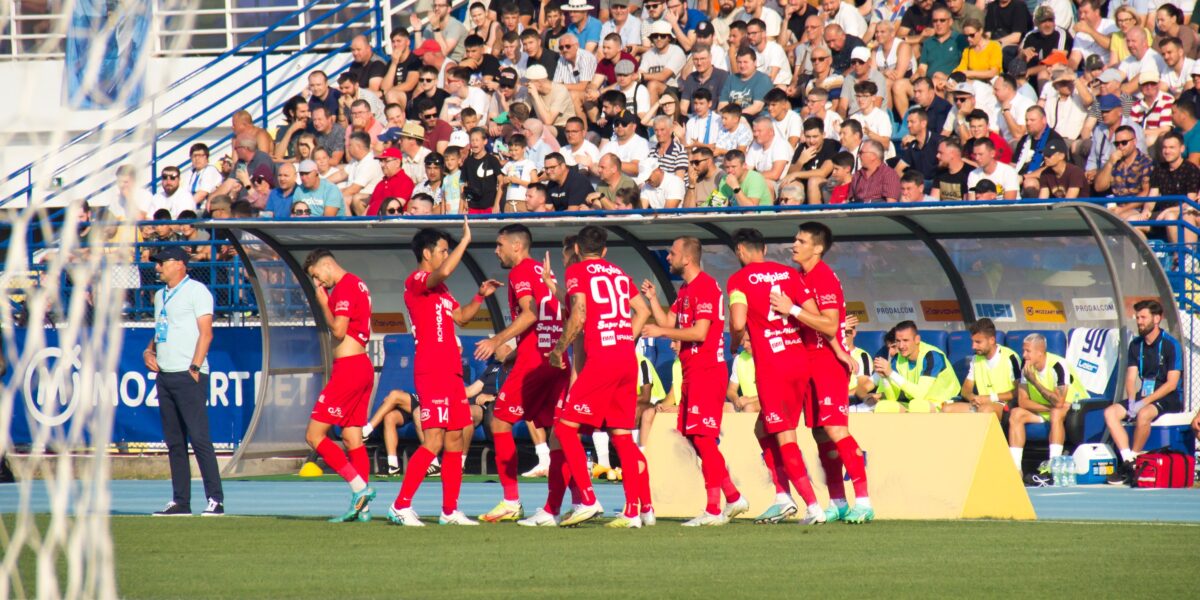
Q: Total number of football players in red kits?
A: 8